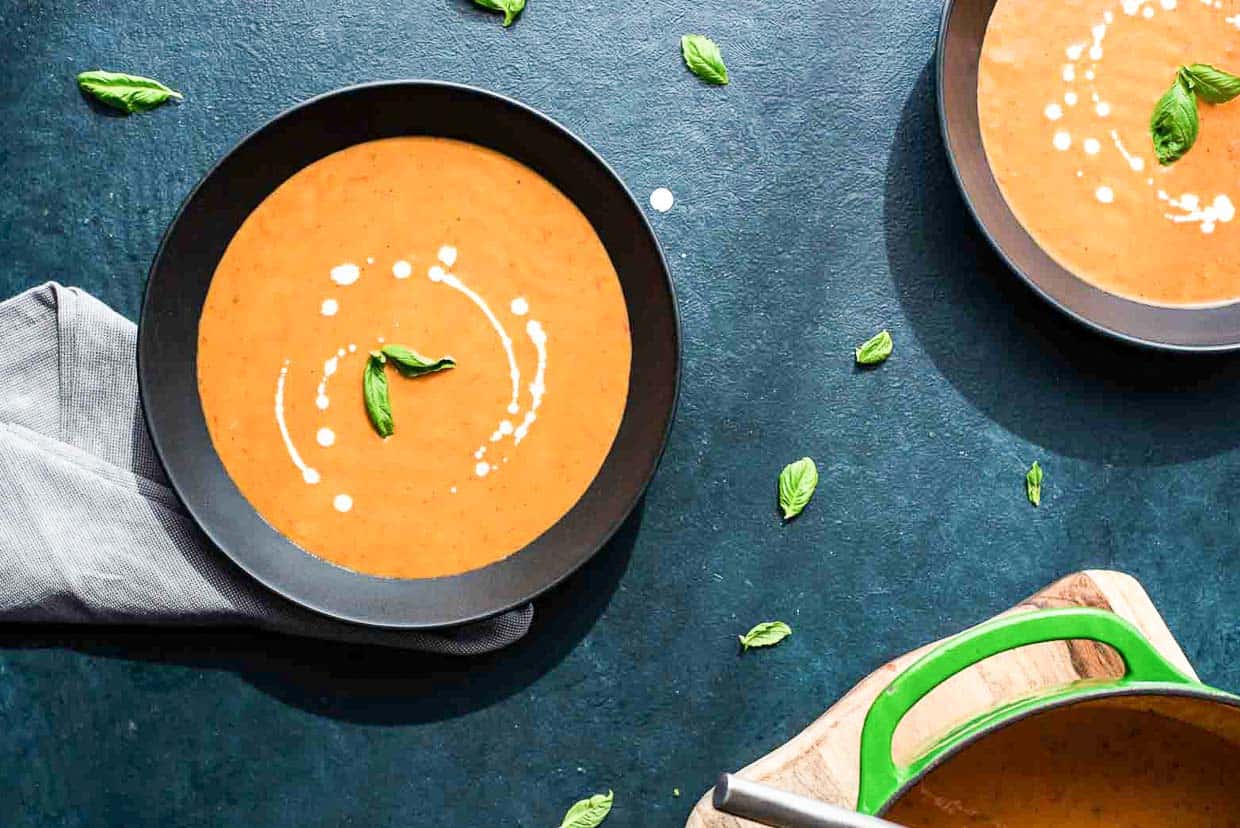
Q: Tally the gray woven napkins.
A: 1